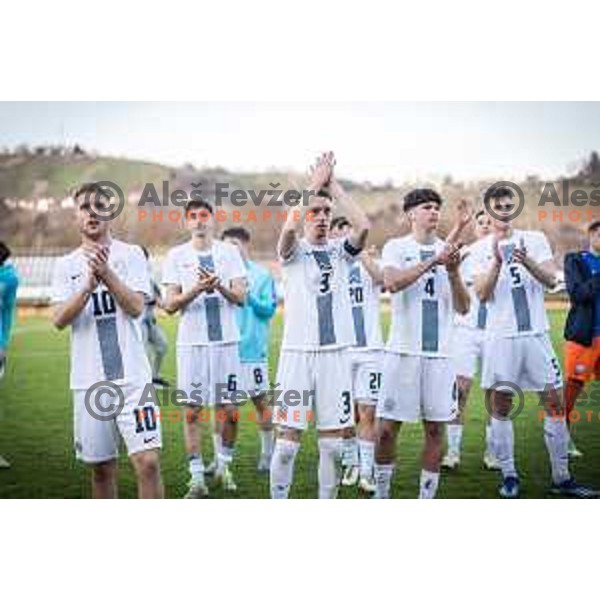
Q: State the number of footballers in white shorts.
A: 8